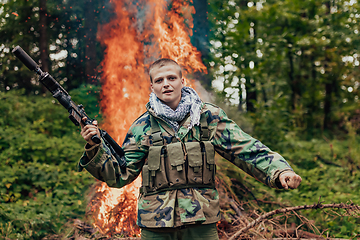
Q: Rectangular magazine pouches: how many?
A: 4